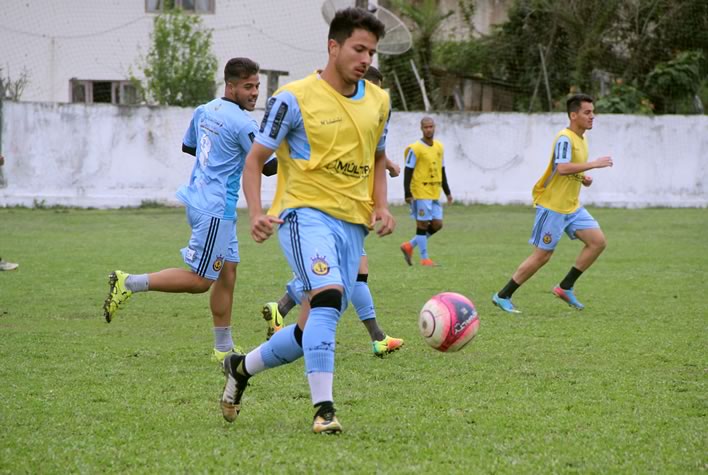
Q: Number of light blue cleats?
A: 2